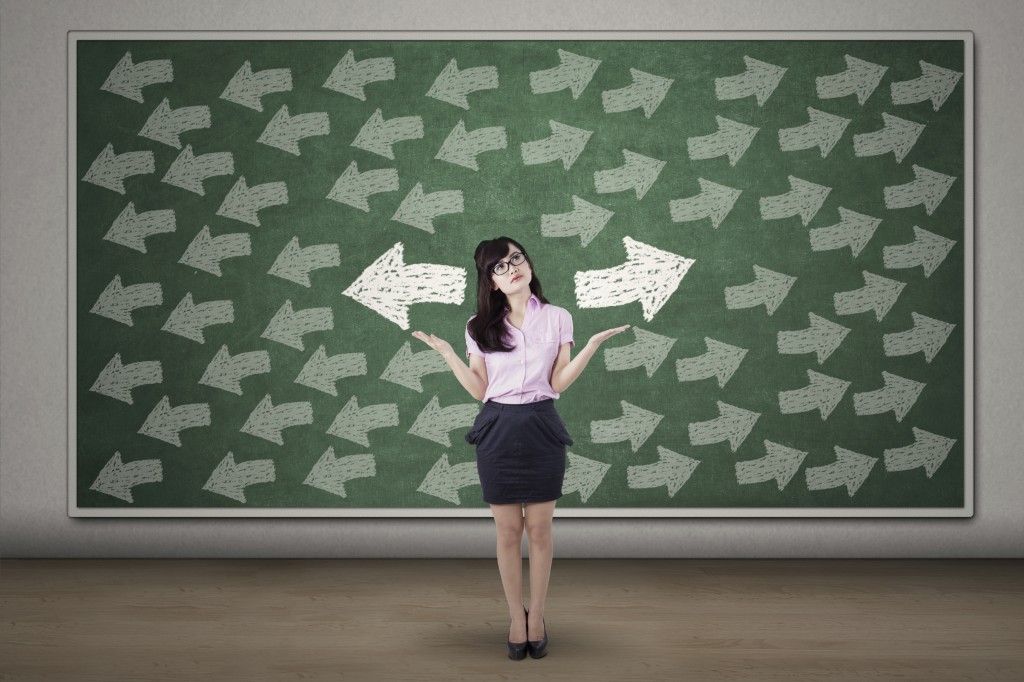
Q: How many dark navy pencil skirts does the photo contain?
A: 1